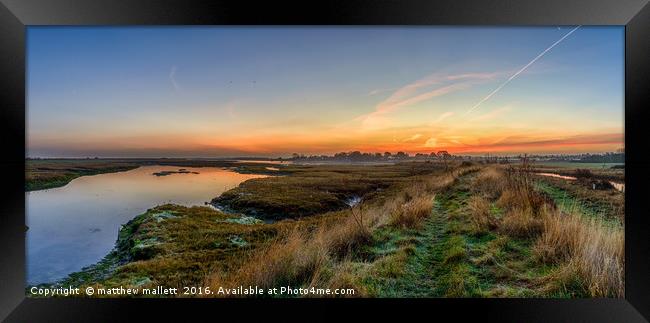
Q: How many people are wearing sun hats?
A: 0